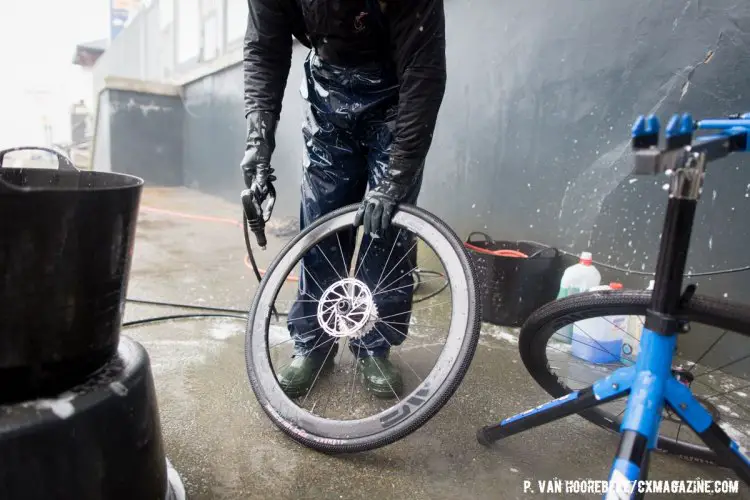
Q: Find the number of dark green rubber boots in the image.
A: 2